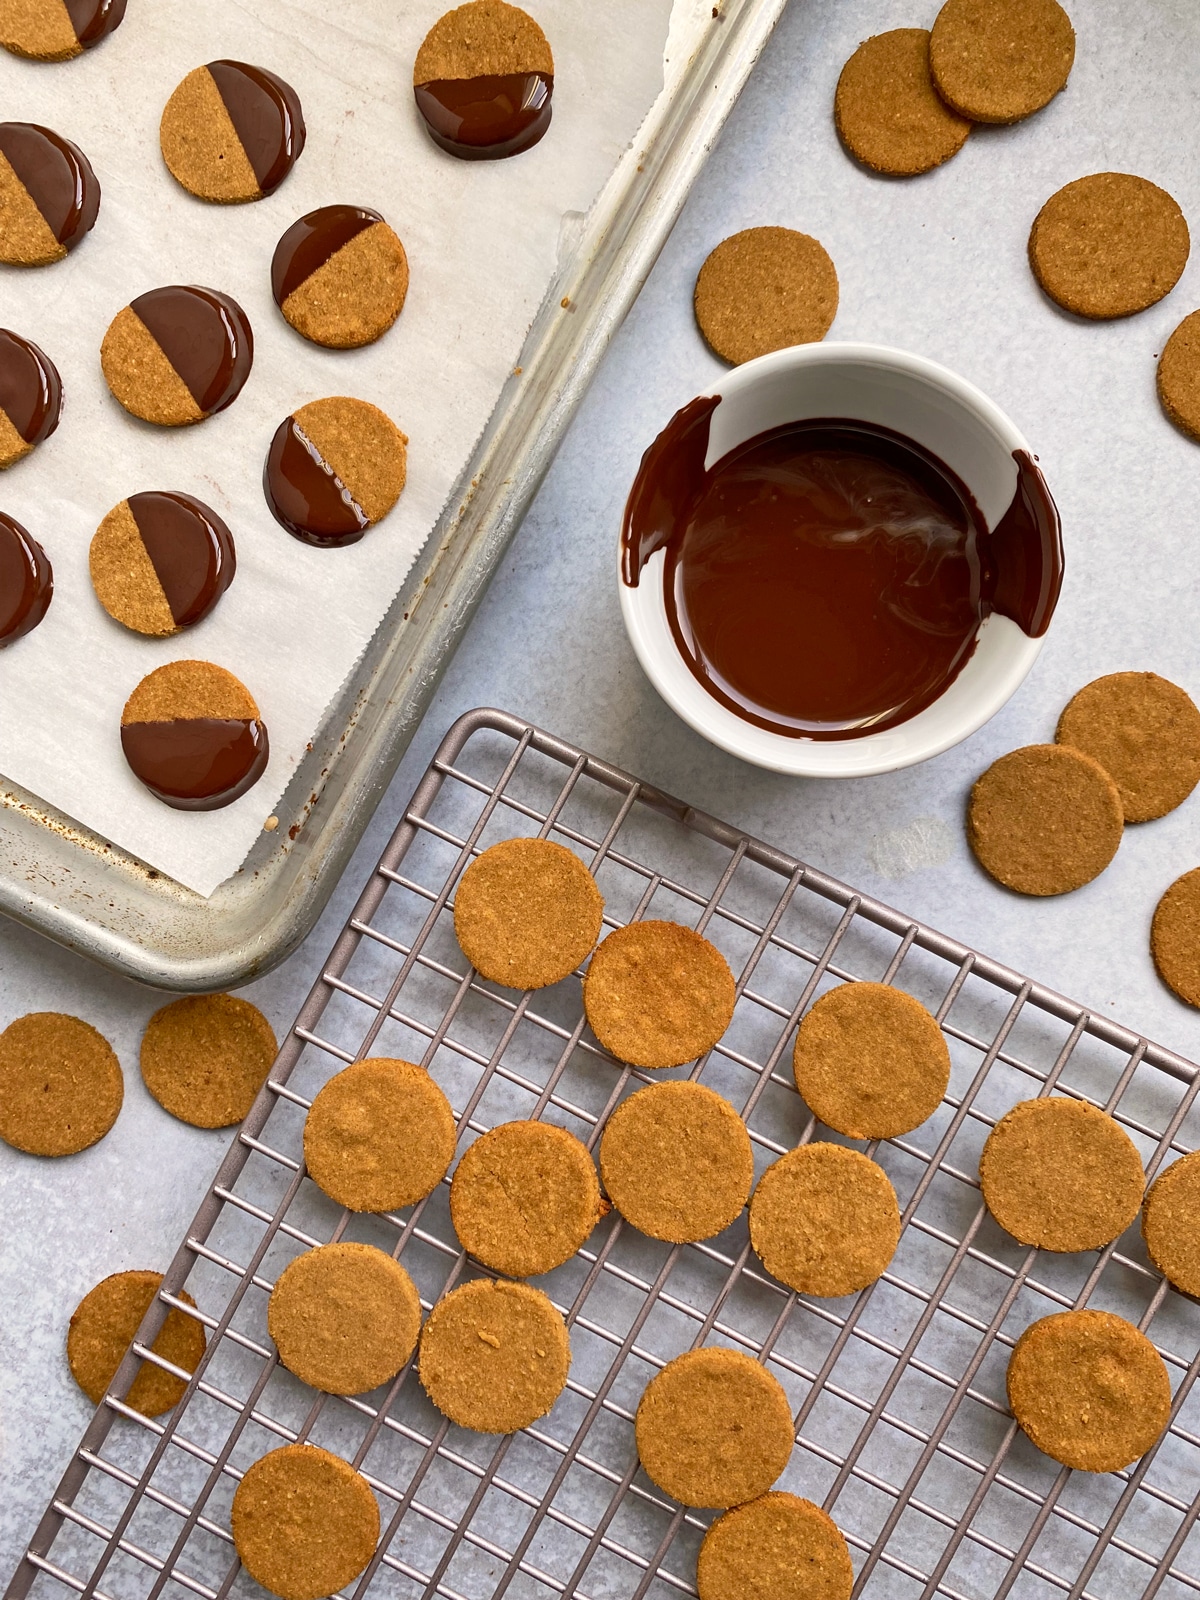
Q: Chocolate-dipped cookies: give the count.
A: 11